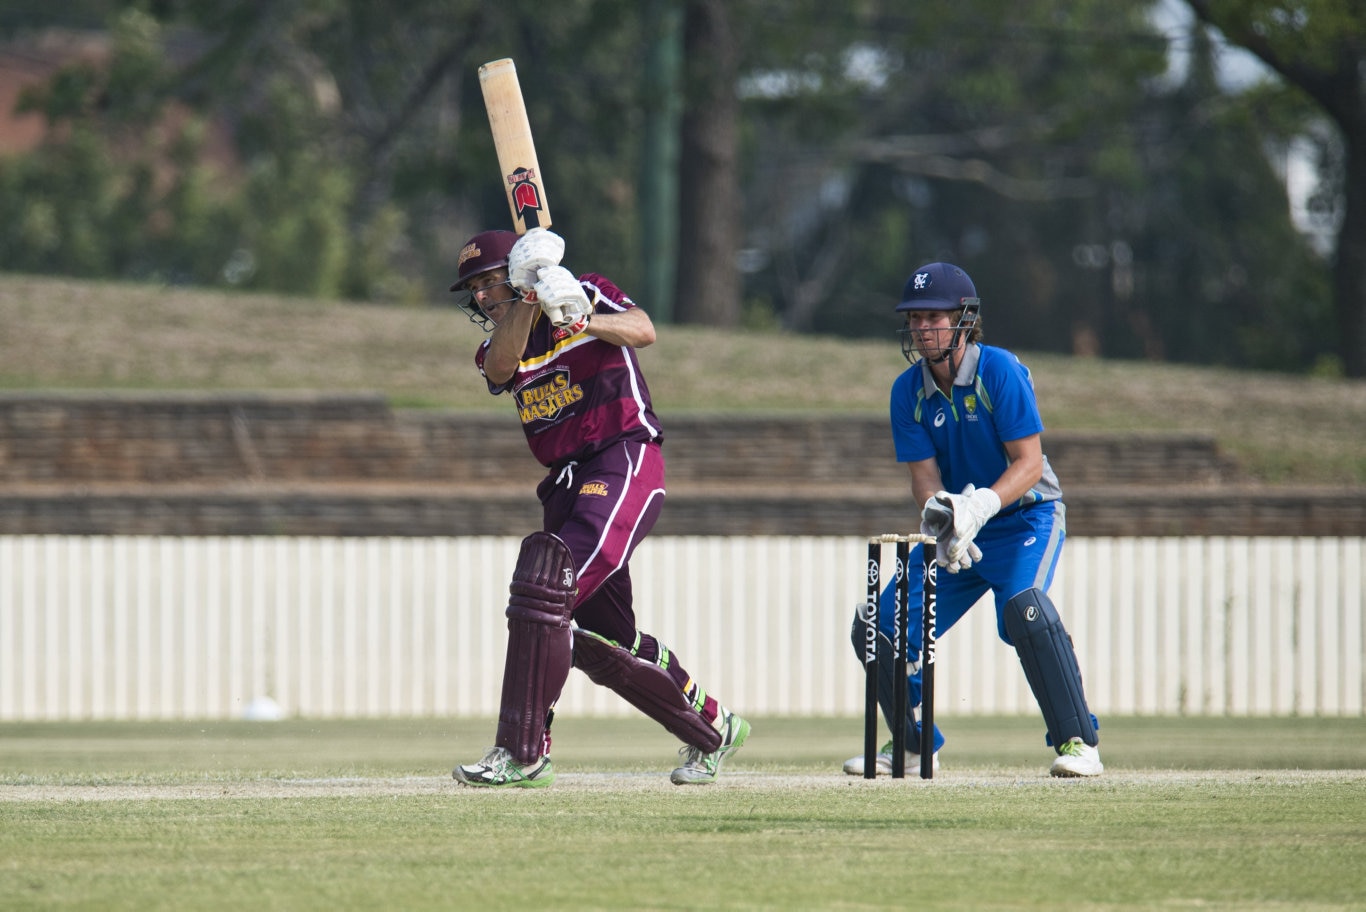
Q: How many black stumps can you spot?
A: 3